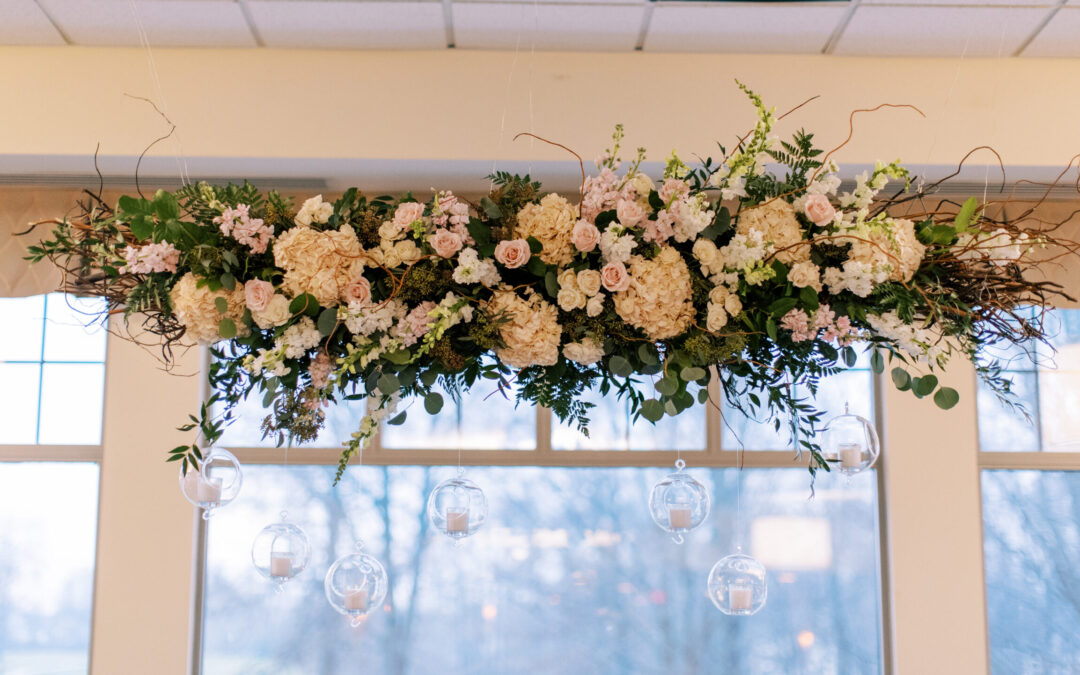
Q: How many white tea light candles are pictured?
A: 7